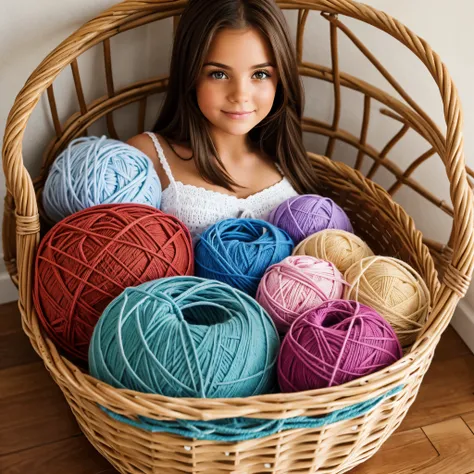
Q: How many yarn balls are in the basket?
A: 9